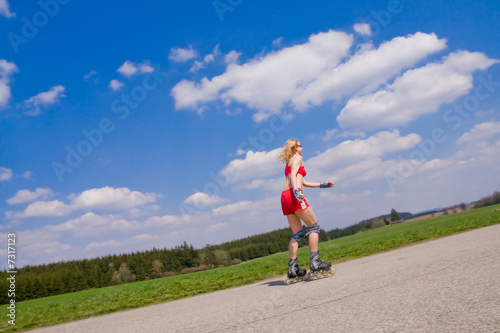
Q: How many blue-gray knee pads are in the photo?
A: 2